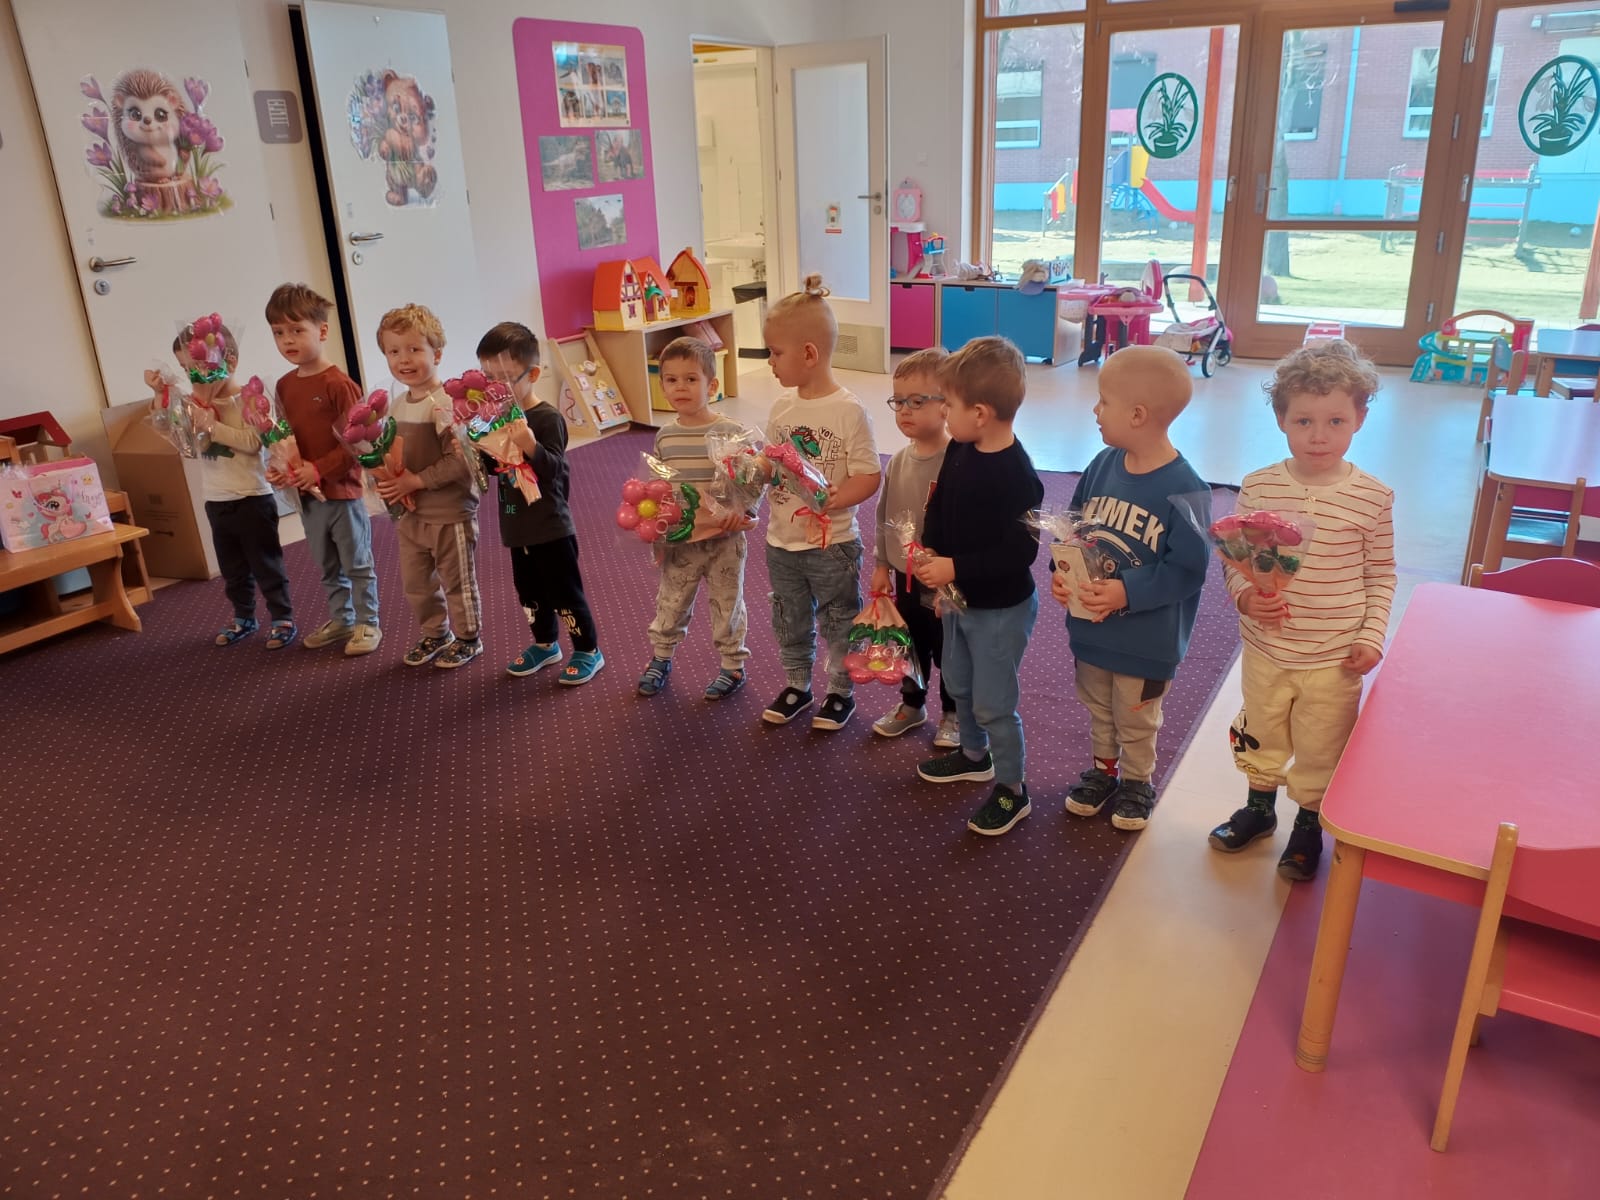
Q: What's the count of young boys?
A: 10